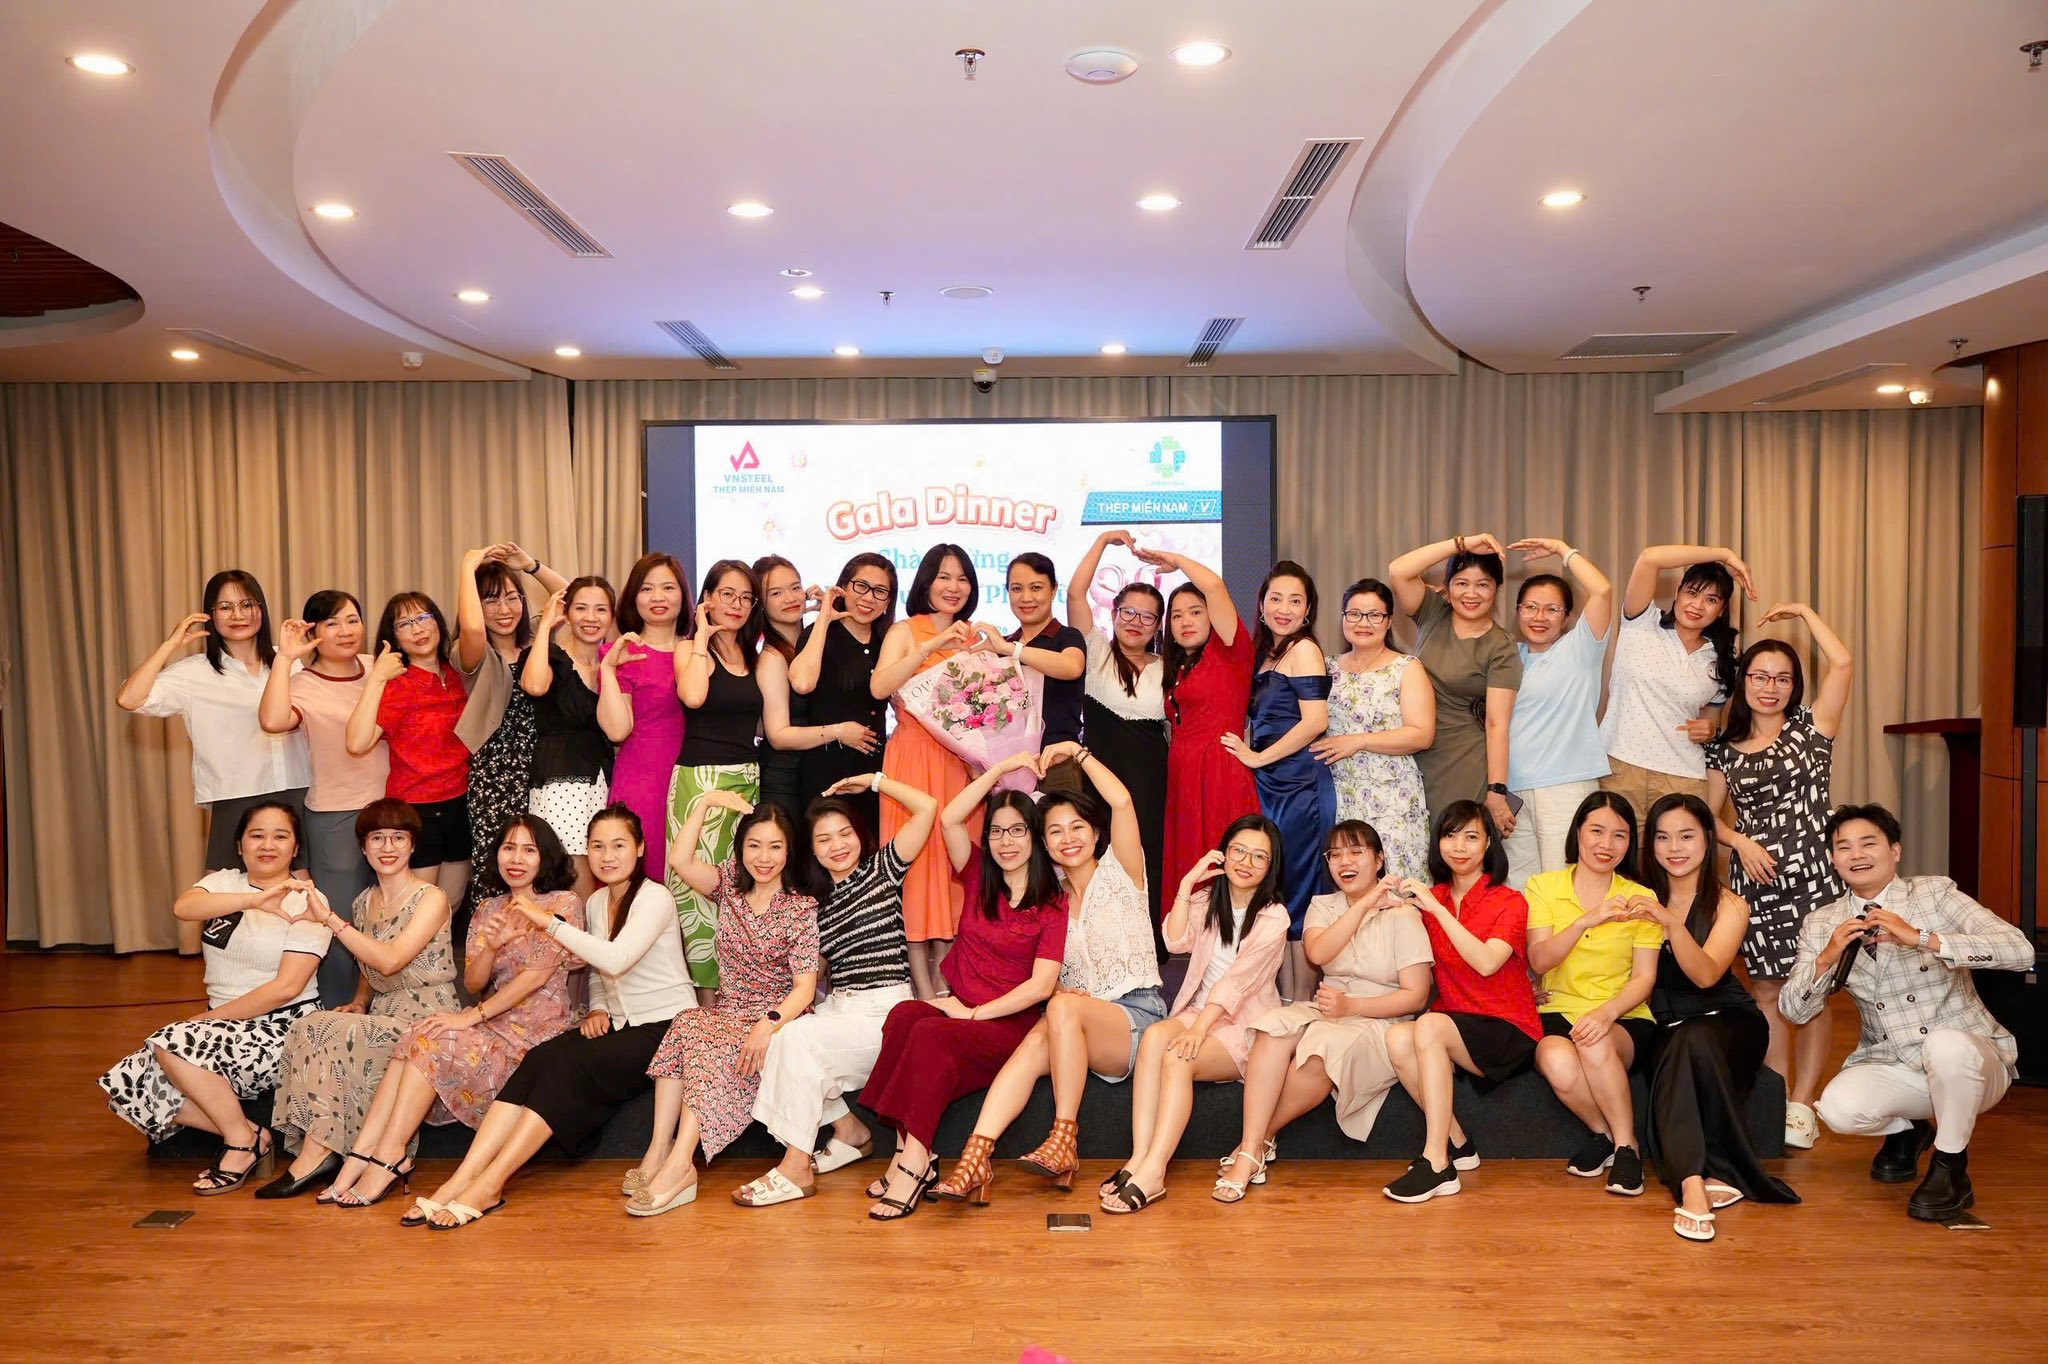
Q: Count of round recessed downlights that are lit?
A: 13